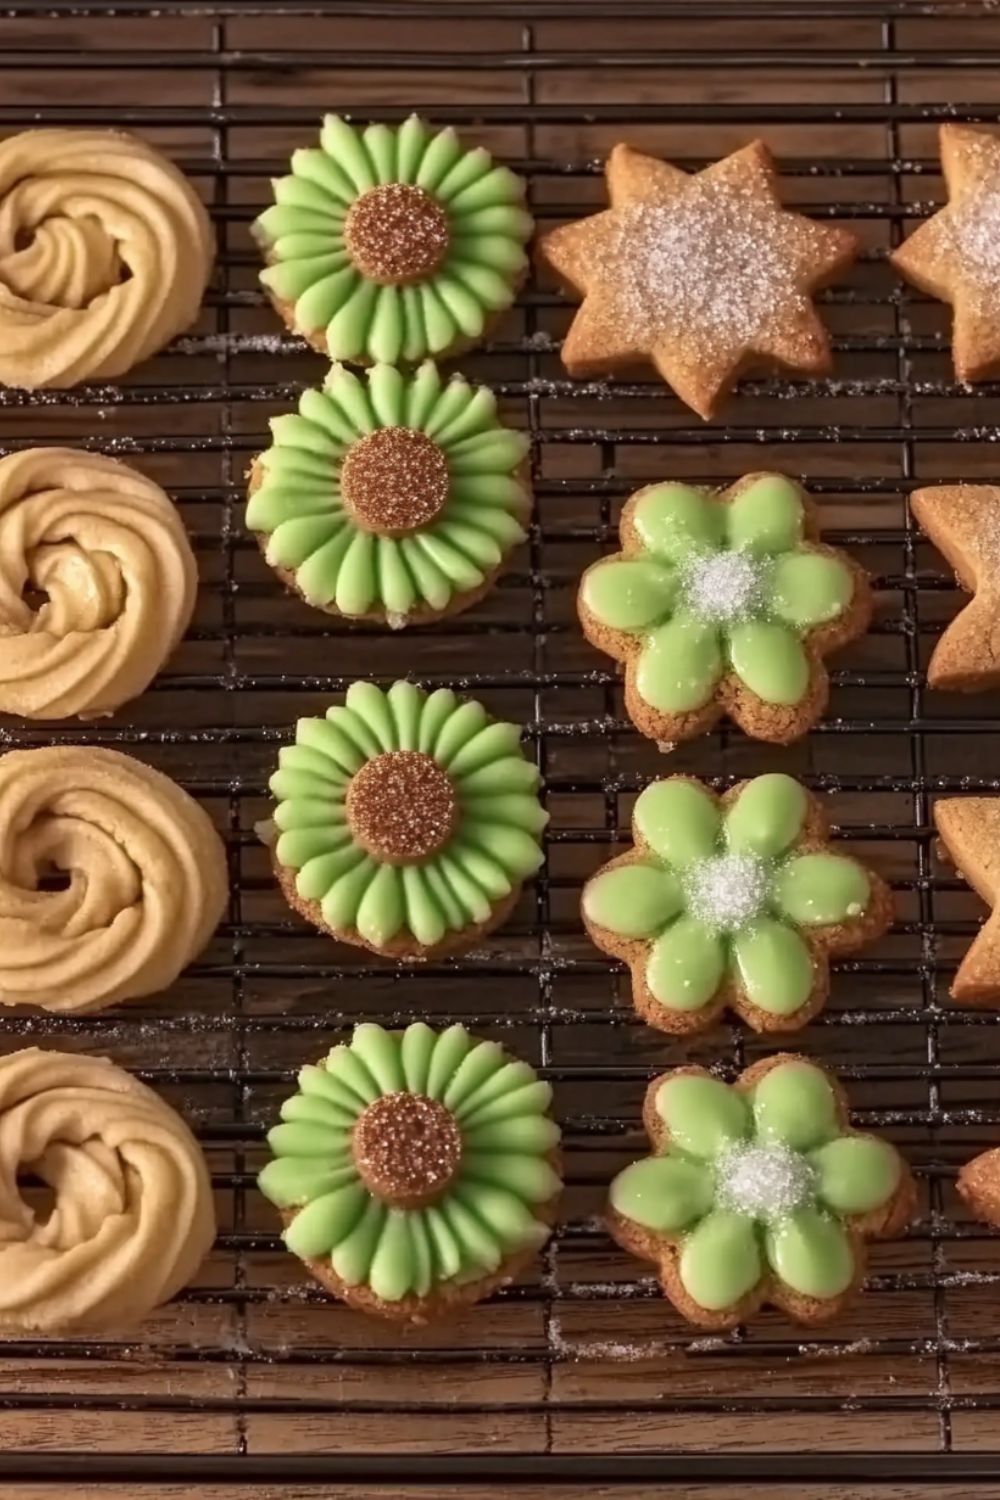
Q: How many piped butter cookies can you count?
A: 4